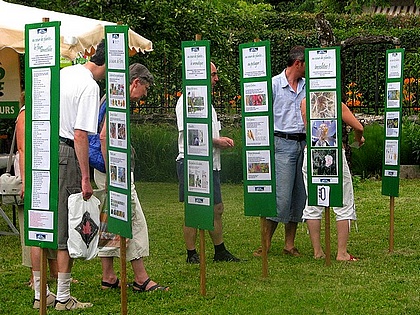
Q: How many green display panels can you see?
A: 6